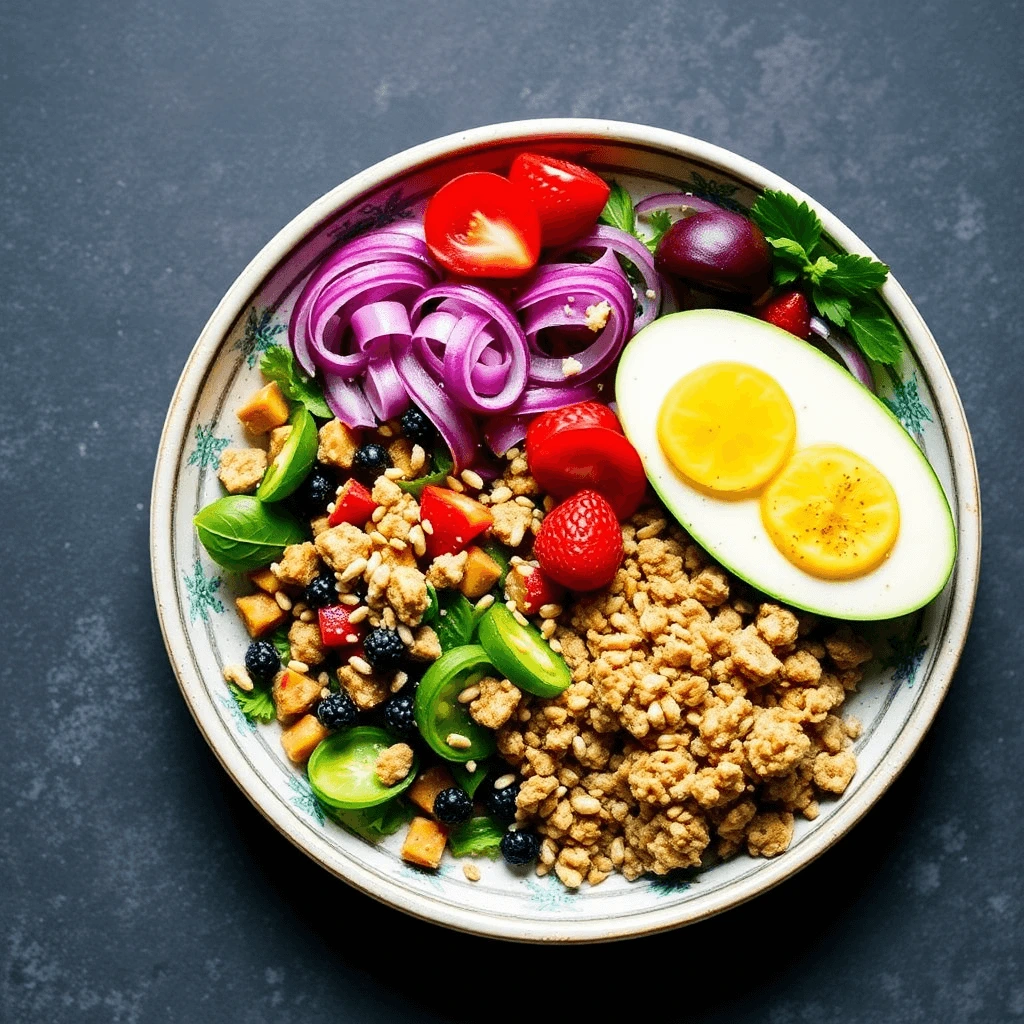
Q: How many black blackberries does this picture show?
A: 11